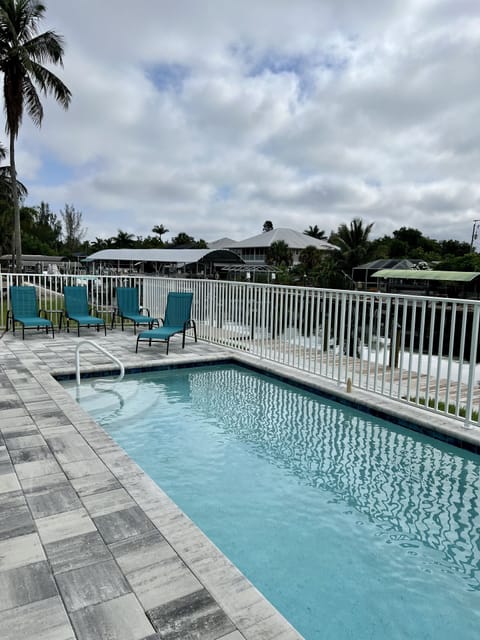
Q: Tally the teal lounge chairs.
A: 4